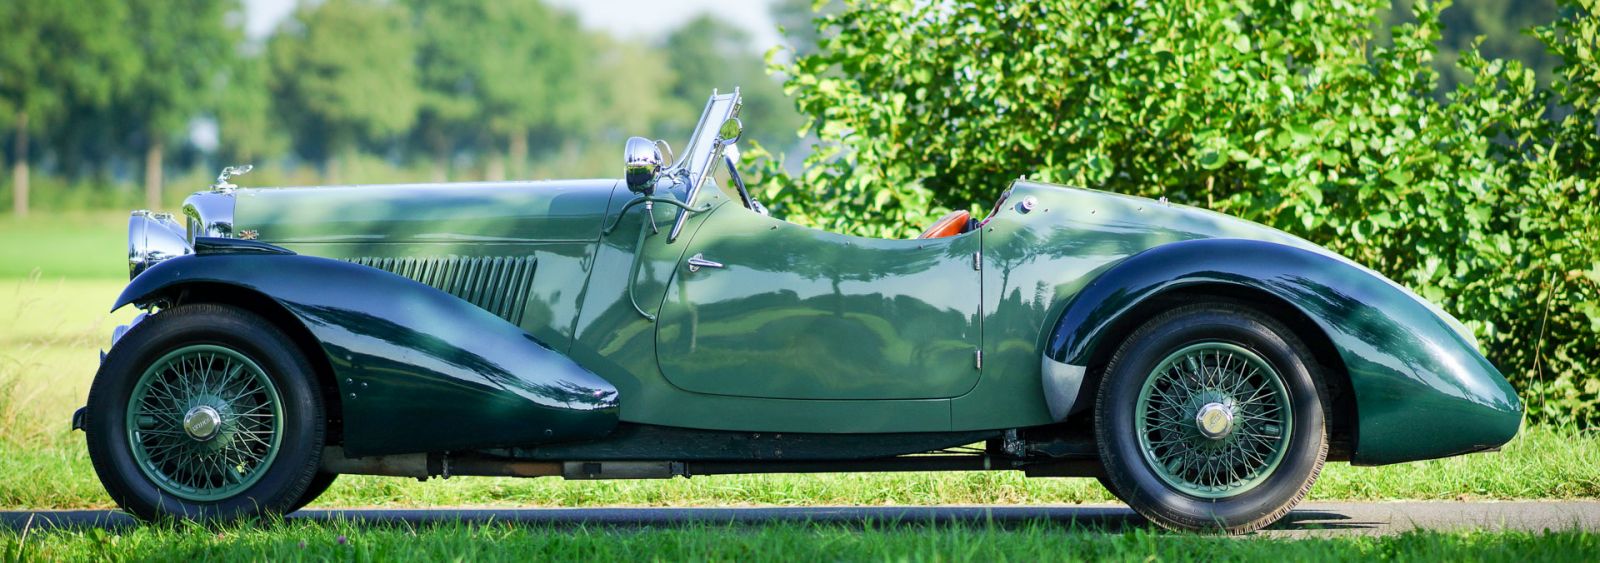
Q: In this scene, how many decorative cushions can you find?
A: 0